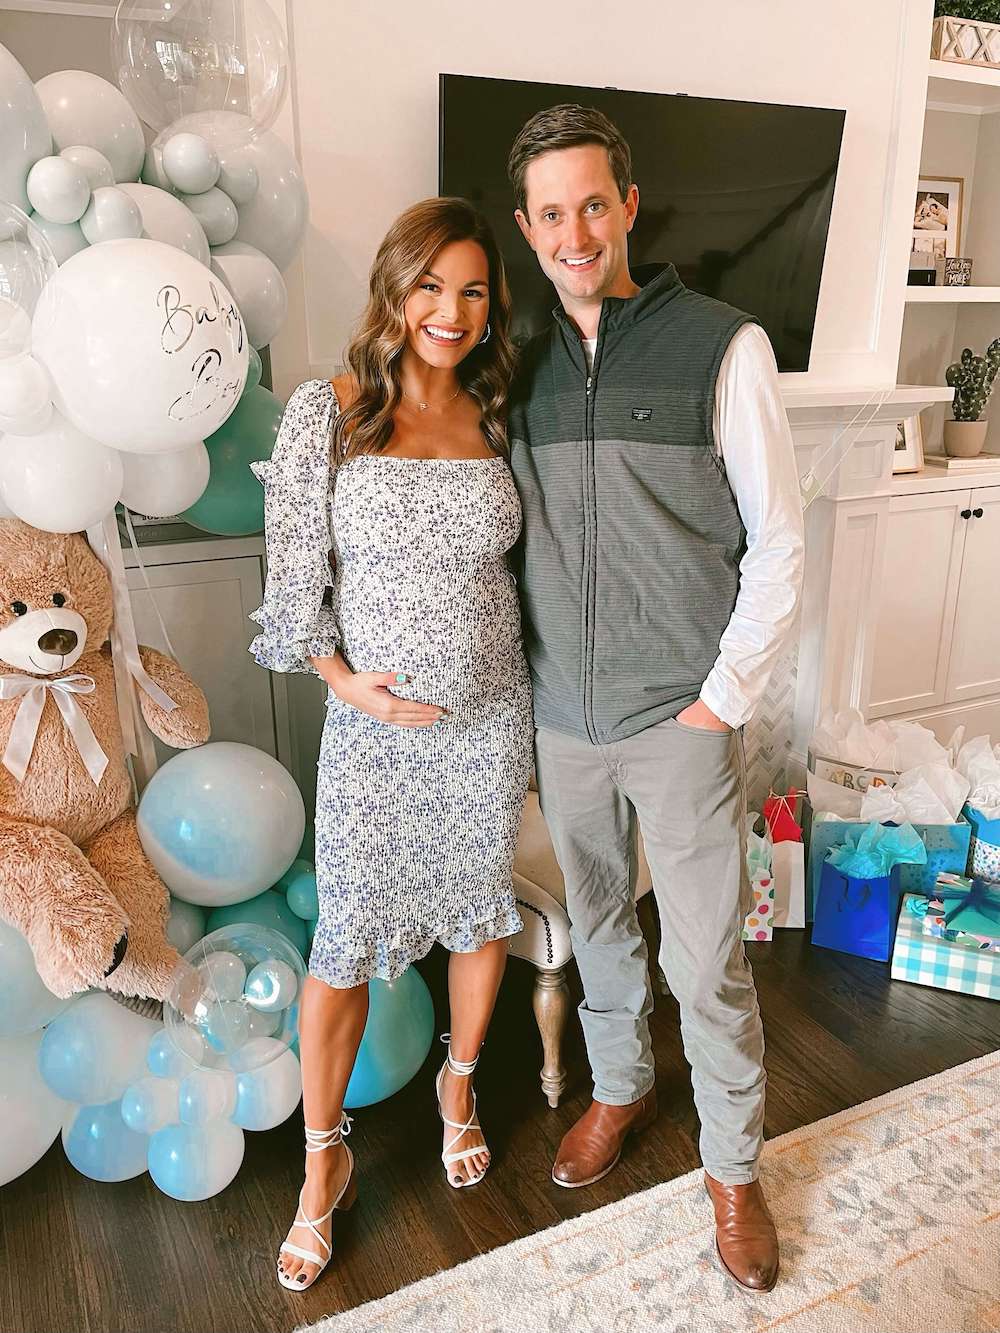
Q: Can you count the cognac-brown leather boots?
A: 2